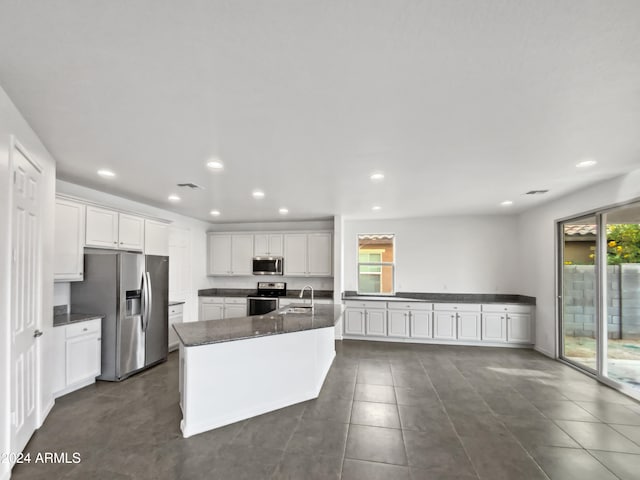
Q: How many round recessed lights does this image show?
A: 10